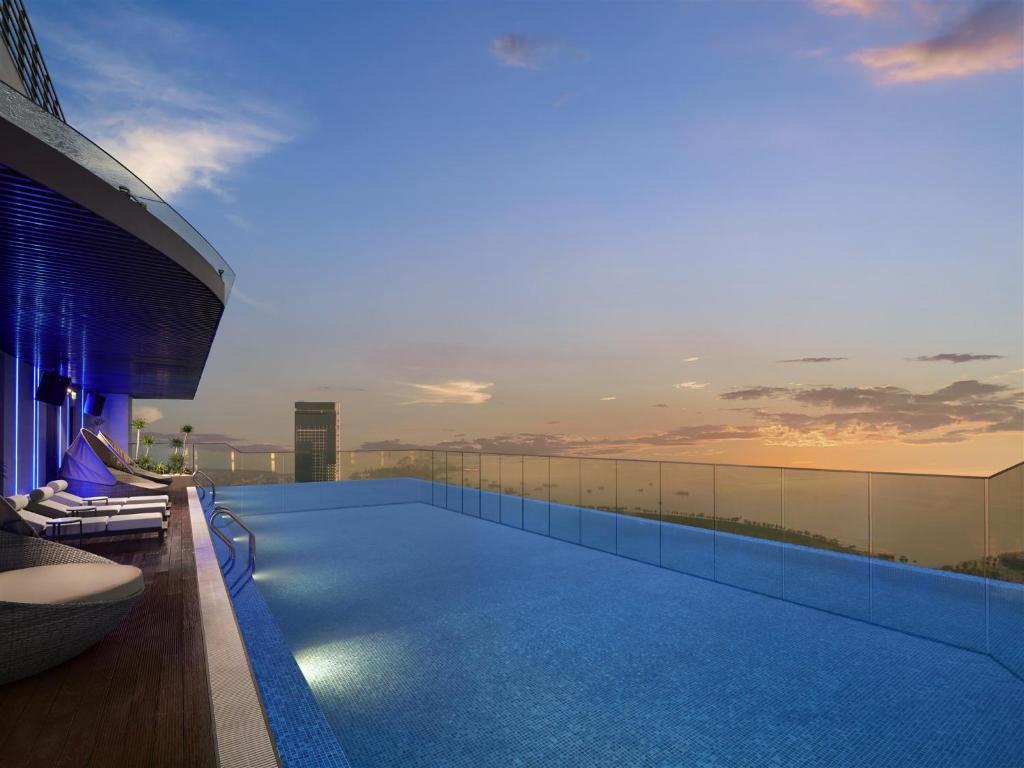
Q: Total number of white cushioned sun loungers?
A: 3